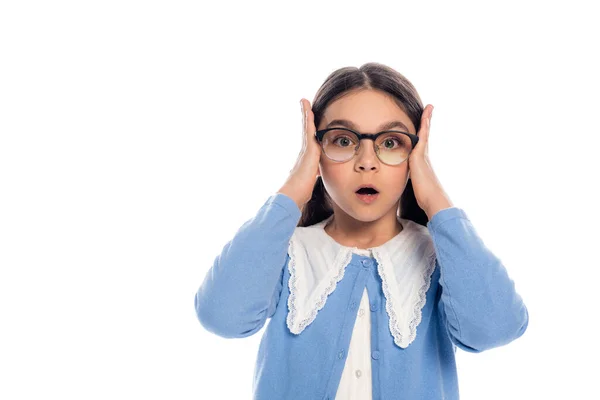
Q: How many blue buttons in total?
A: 3